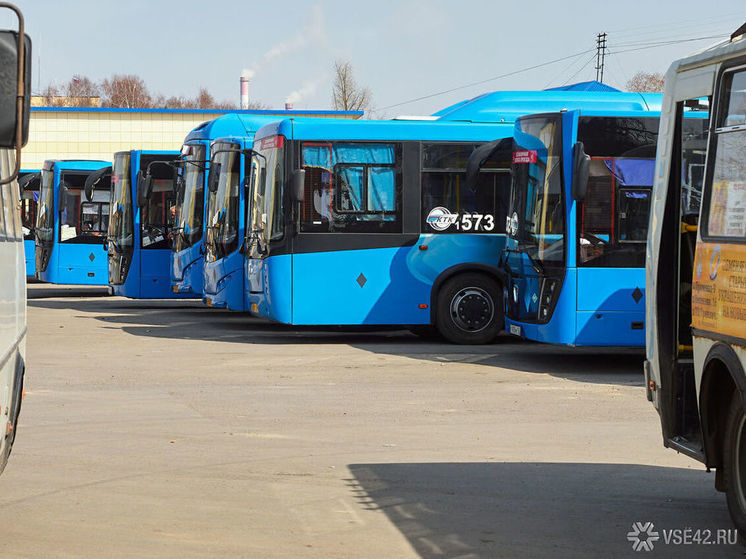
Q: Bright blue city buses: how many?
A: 7